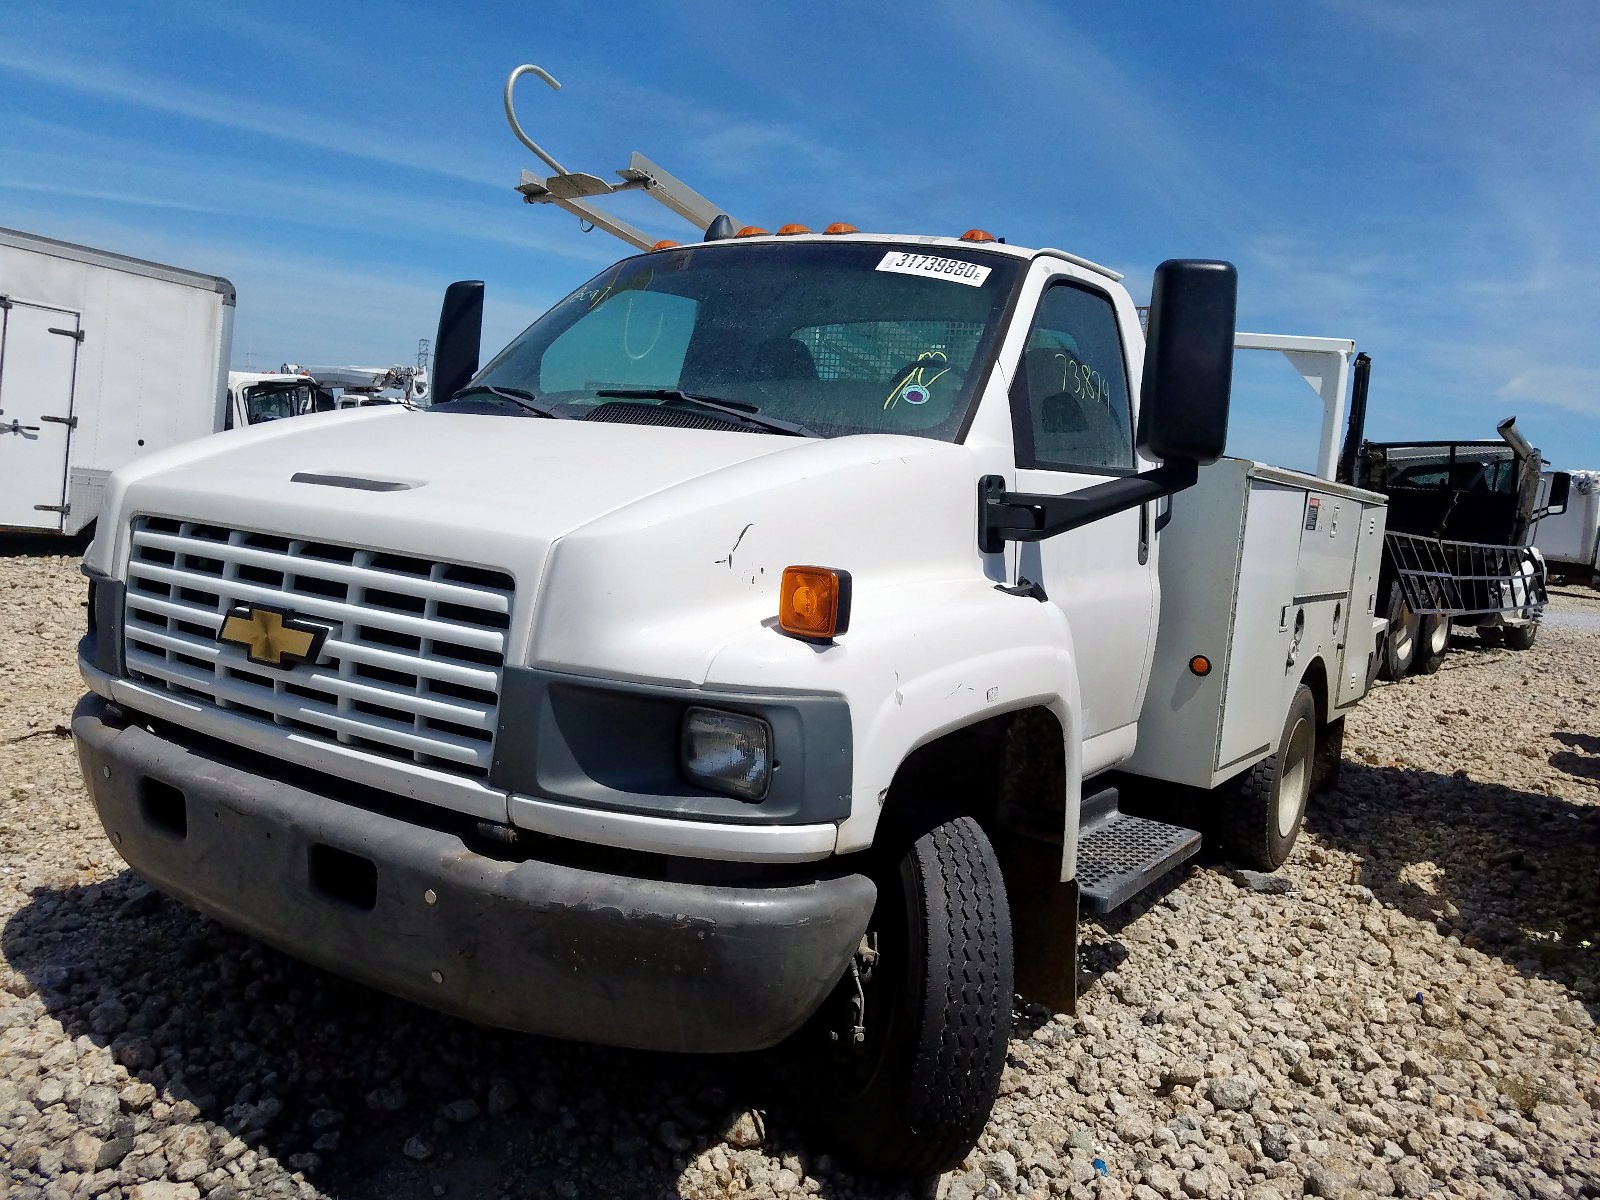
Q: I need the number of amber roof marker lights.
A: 5